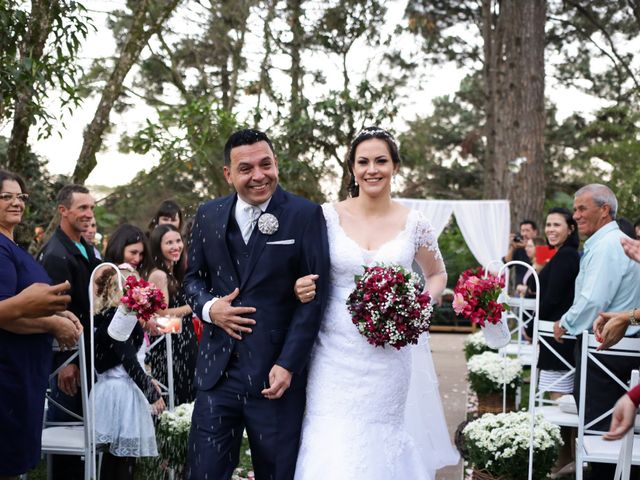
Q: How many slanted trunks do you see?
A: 2